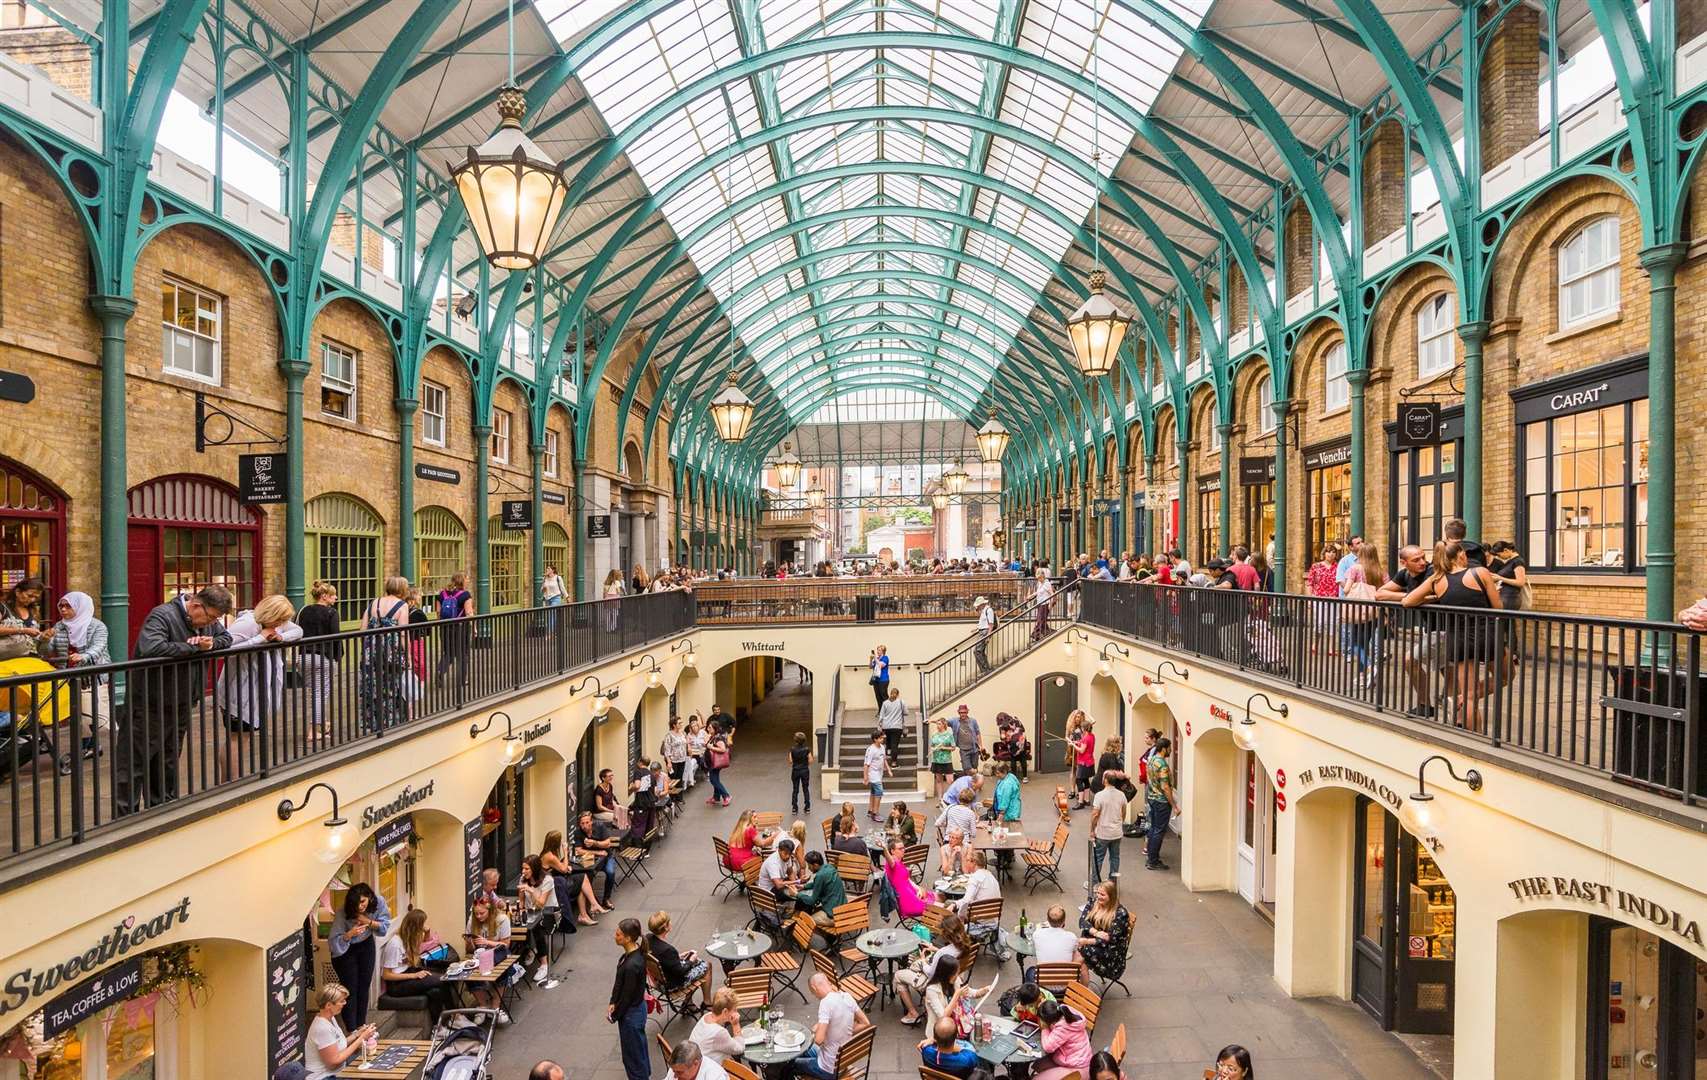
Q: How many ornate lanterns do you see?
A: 8